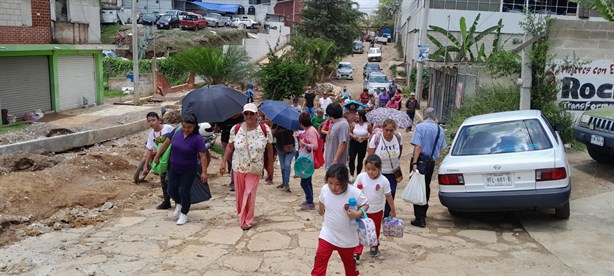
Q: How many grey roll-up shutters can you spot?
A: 2